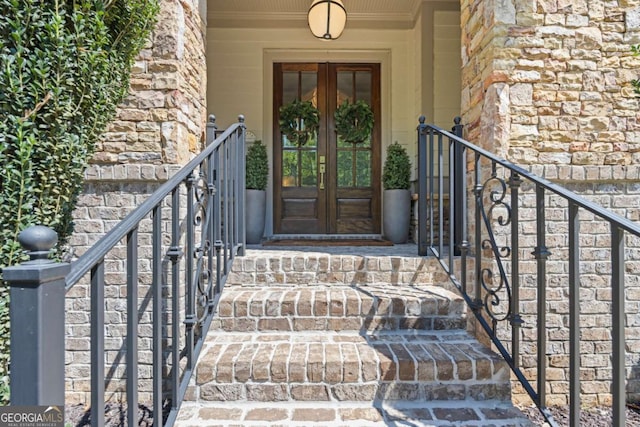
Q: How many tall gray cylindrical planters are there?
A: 2